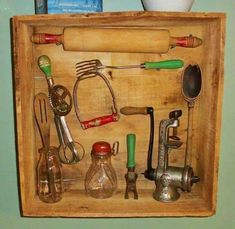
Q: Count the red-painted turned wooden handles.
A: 3